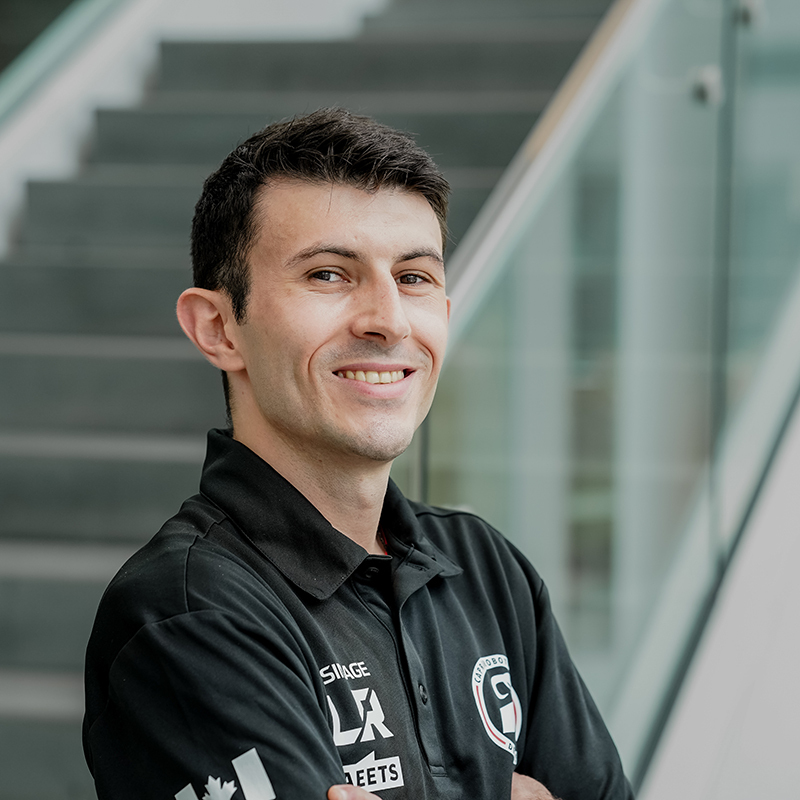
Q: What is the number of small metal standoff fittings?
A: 2